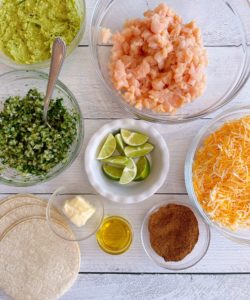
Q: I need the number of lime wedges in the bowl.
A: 8